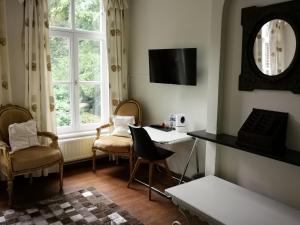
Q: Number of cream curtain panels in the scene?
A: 3